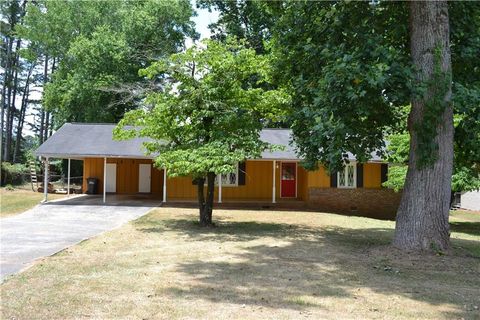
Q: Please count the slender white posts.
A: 6